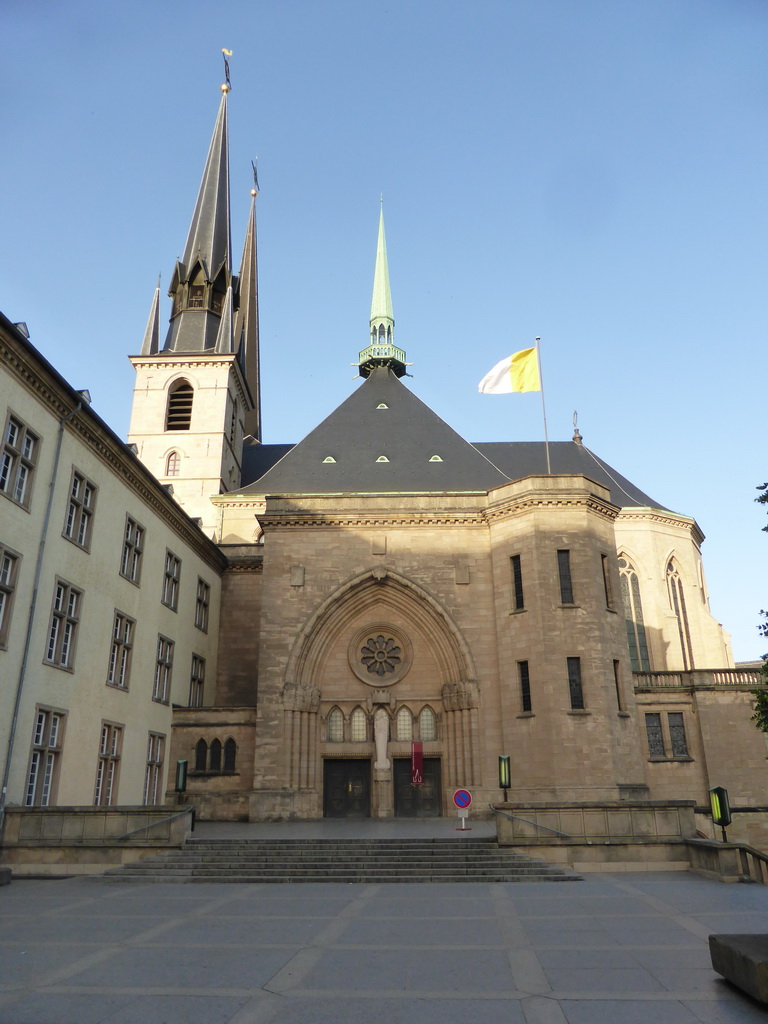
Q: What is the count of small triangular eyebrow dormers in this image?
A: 4